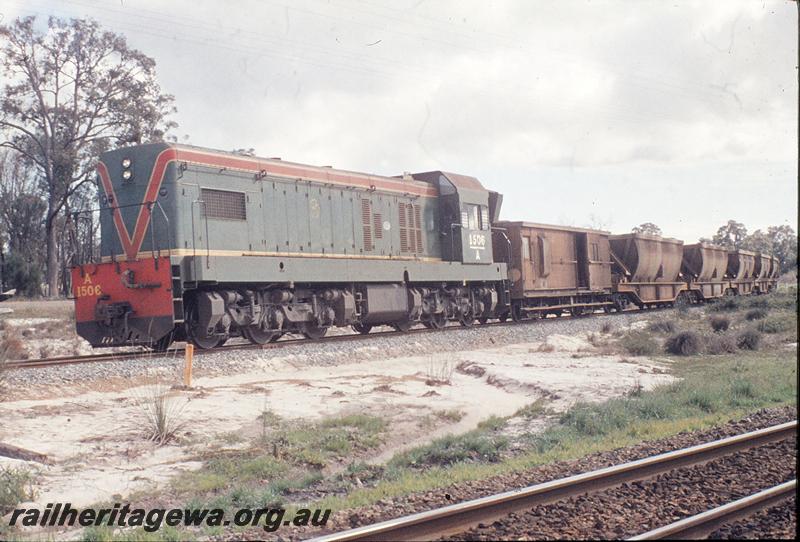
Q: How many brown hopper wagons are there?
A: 5